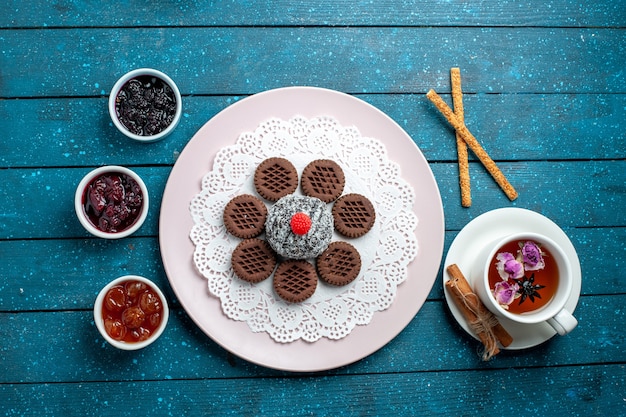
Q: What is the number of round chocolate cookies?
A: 7